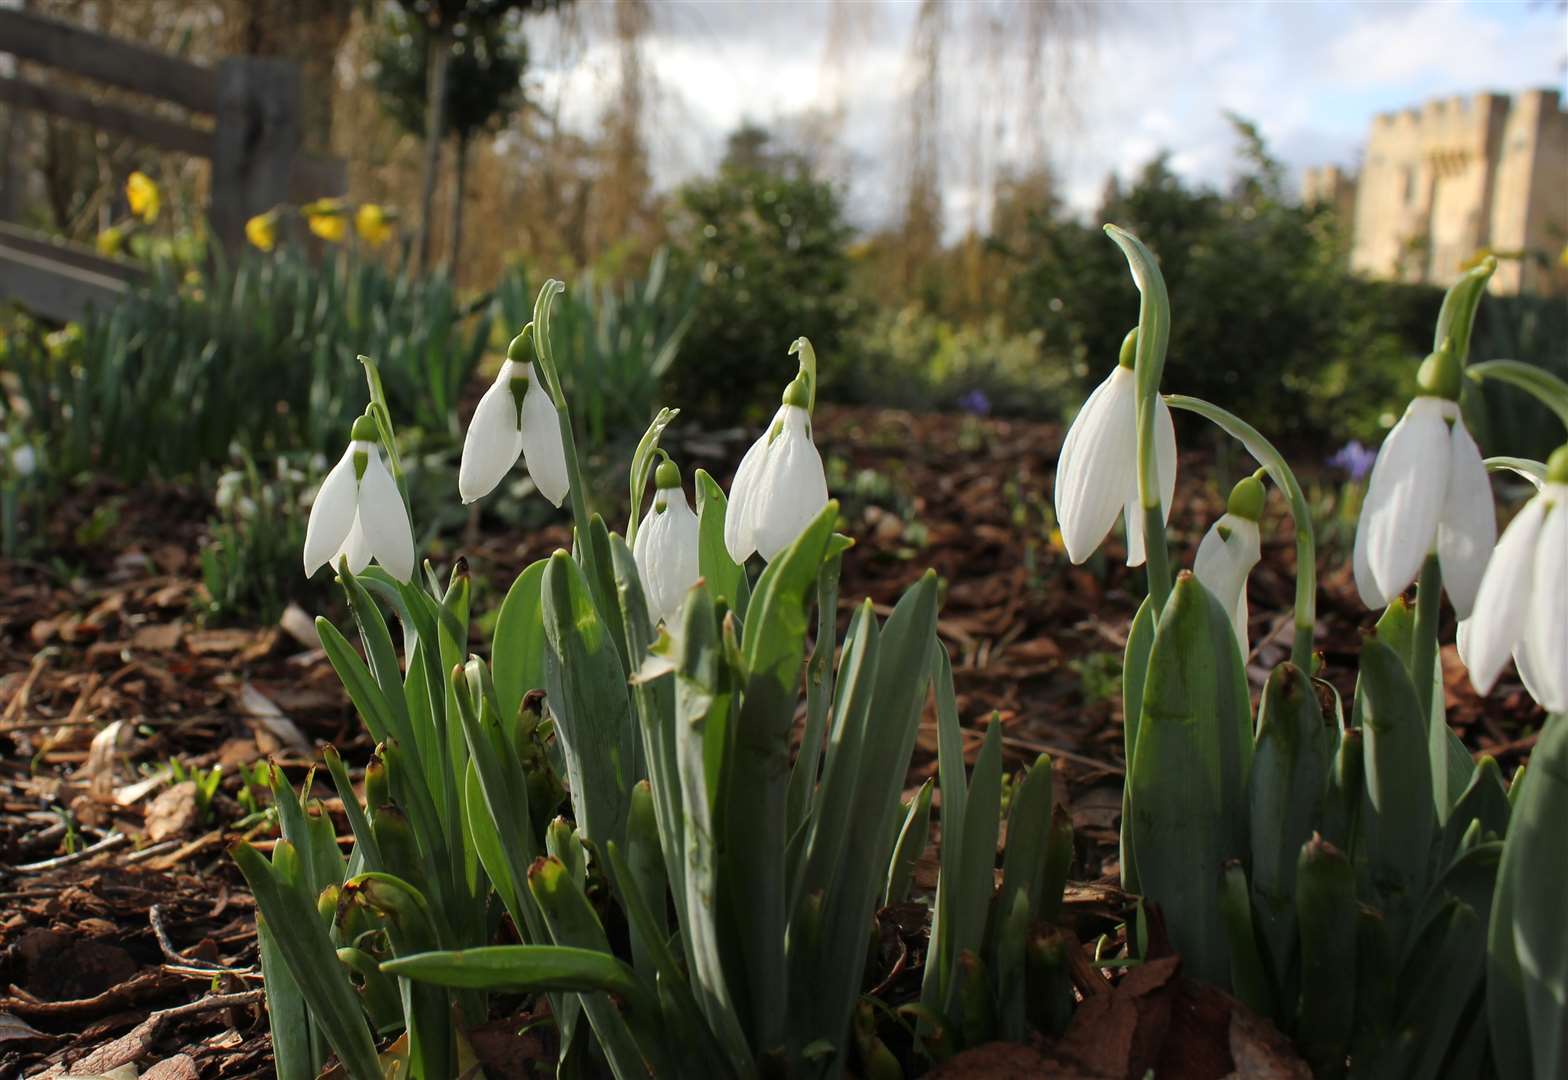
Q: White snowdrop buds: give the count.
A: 8